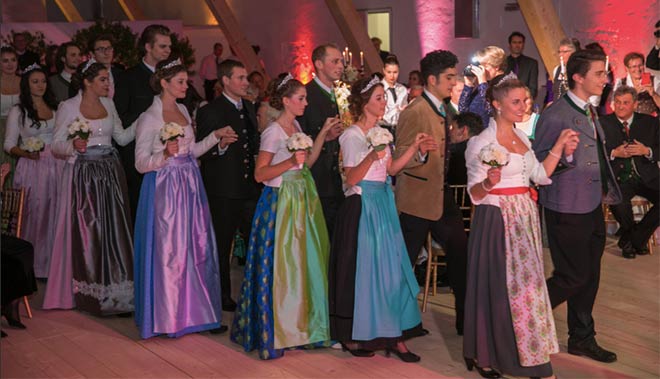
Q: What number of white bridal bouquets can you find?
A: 6